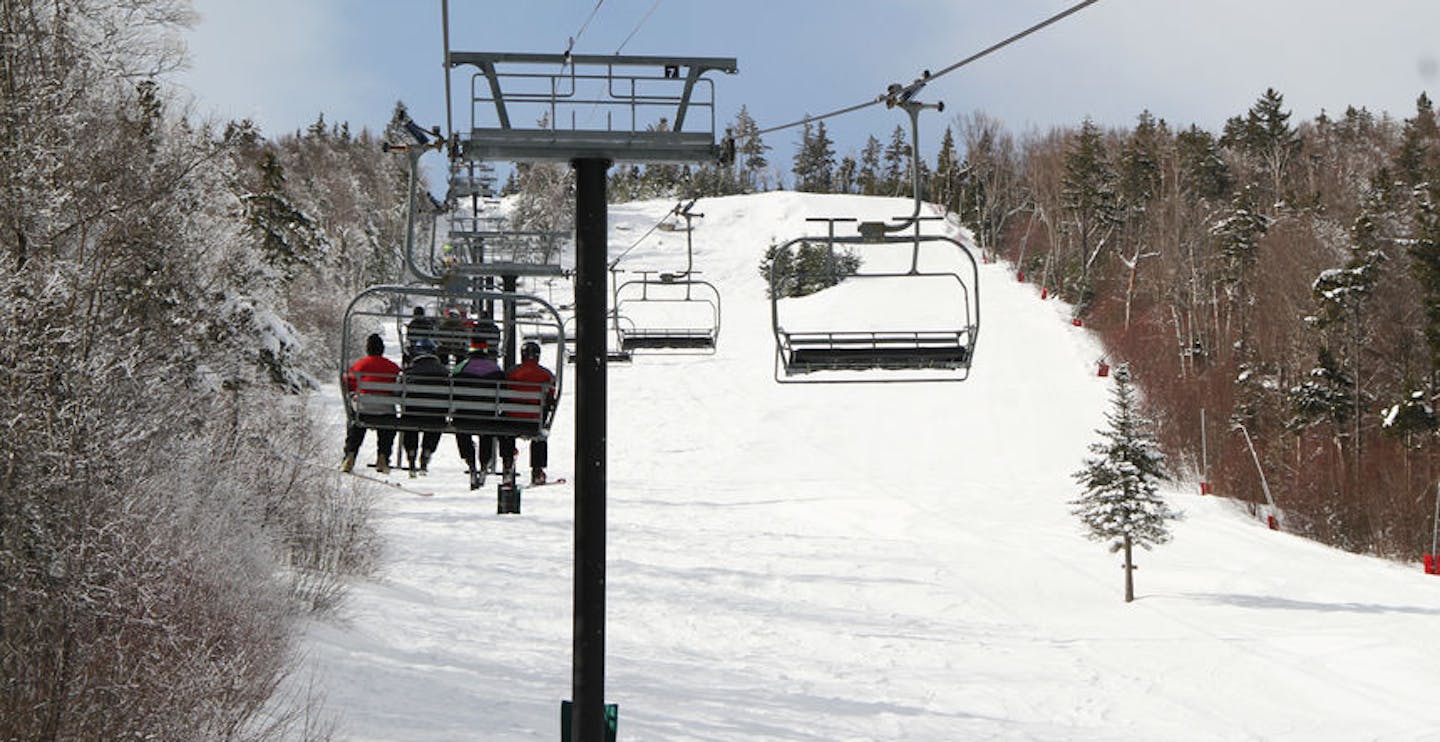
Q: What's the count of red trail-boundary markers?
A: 8